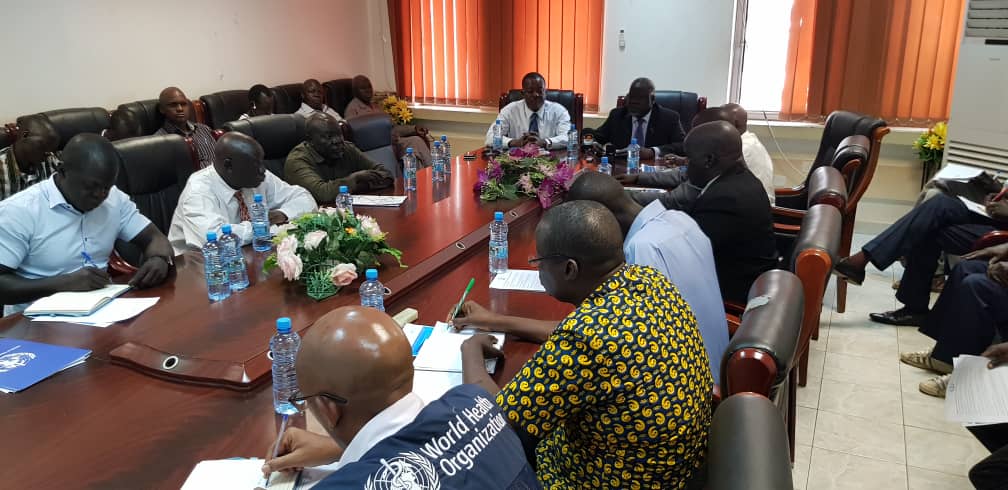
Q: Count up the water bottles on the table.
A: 14